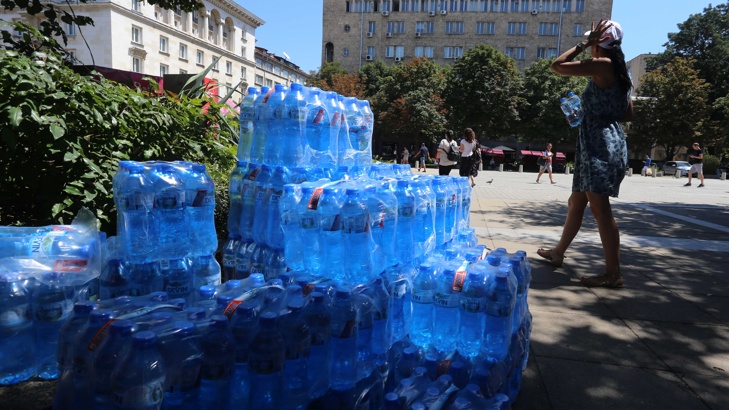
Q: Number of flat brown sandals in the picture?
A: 2